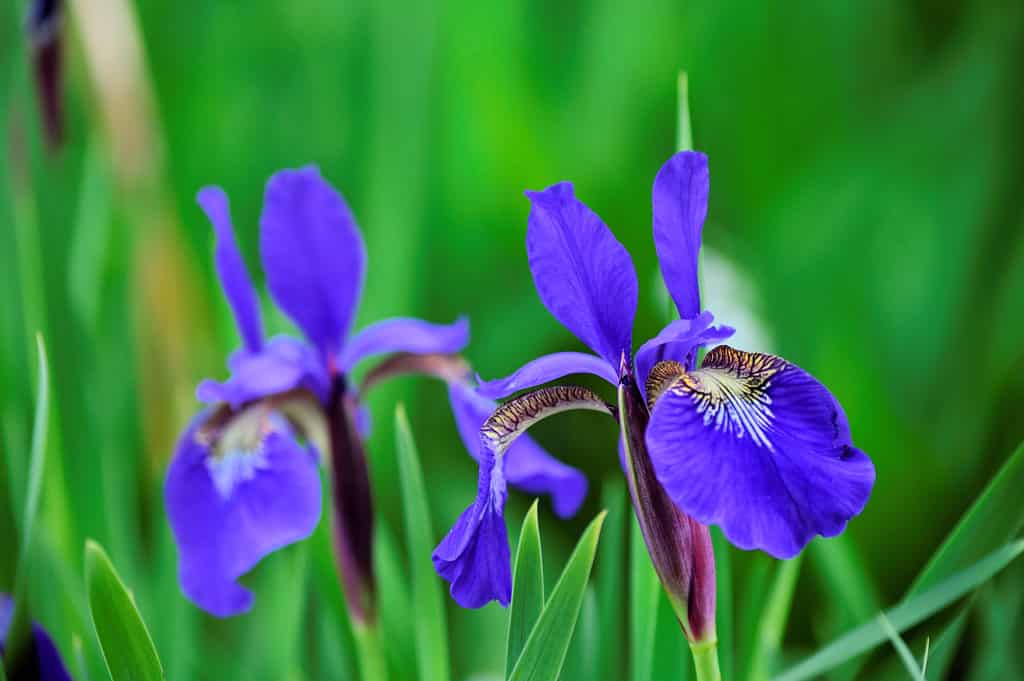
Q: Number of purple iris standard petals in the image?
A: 4